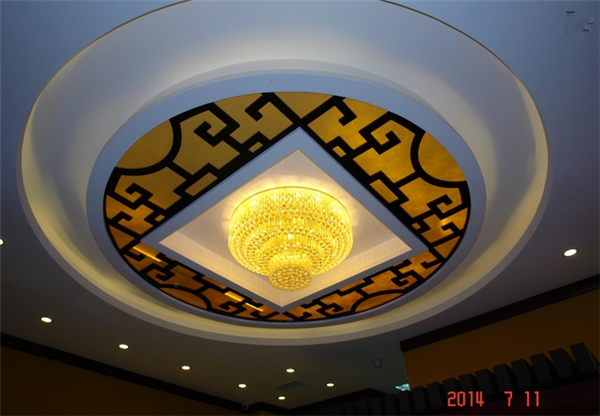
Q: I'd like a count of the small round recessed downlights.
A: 9